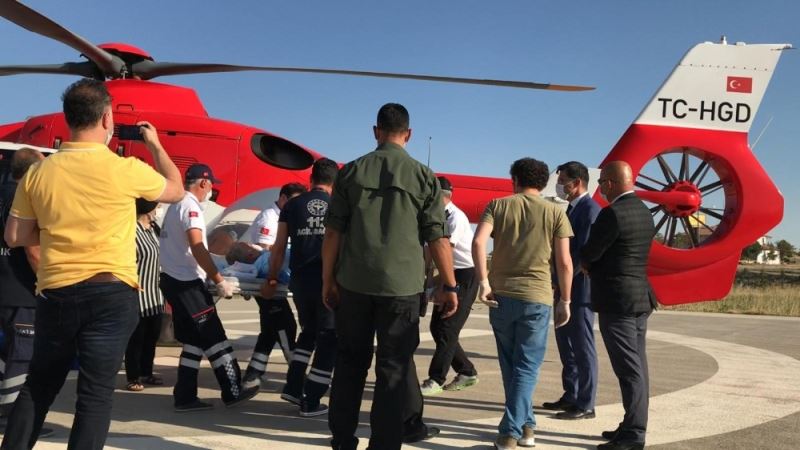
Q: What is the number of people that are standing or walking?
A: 11